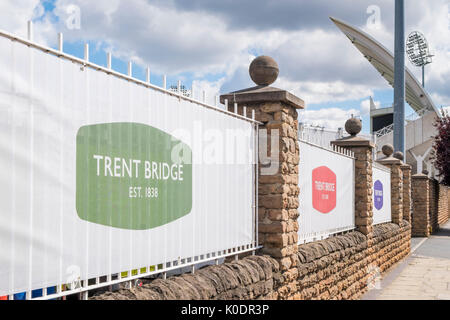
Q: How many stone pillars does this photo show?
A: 5